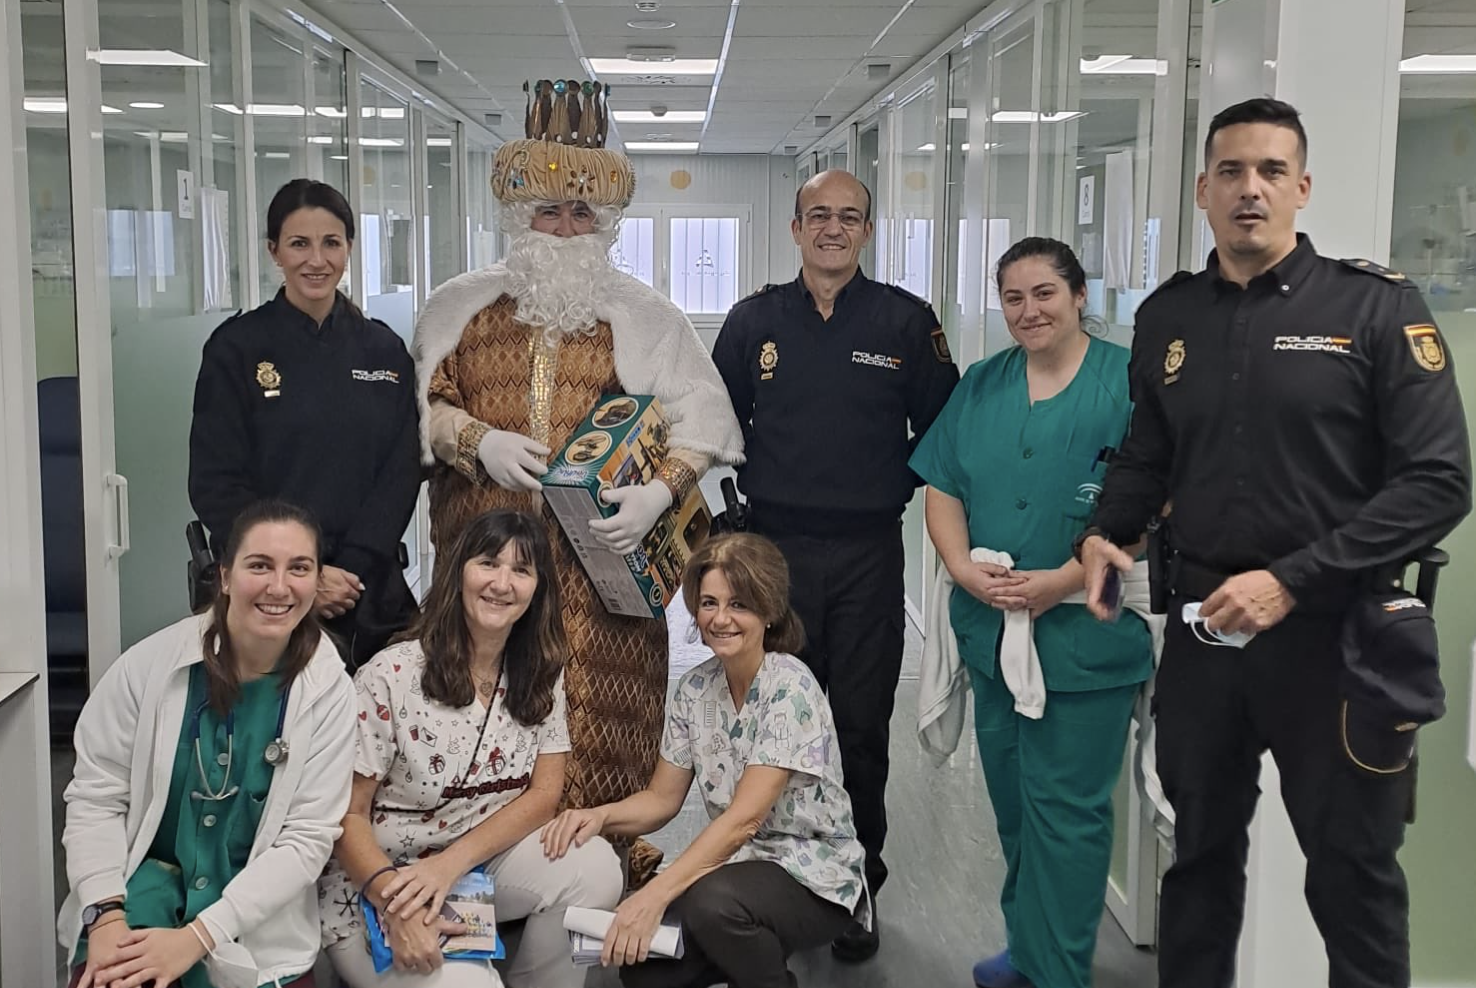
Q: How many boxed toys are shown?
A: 1